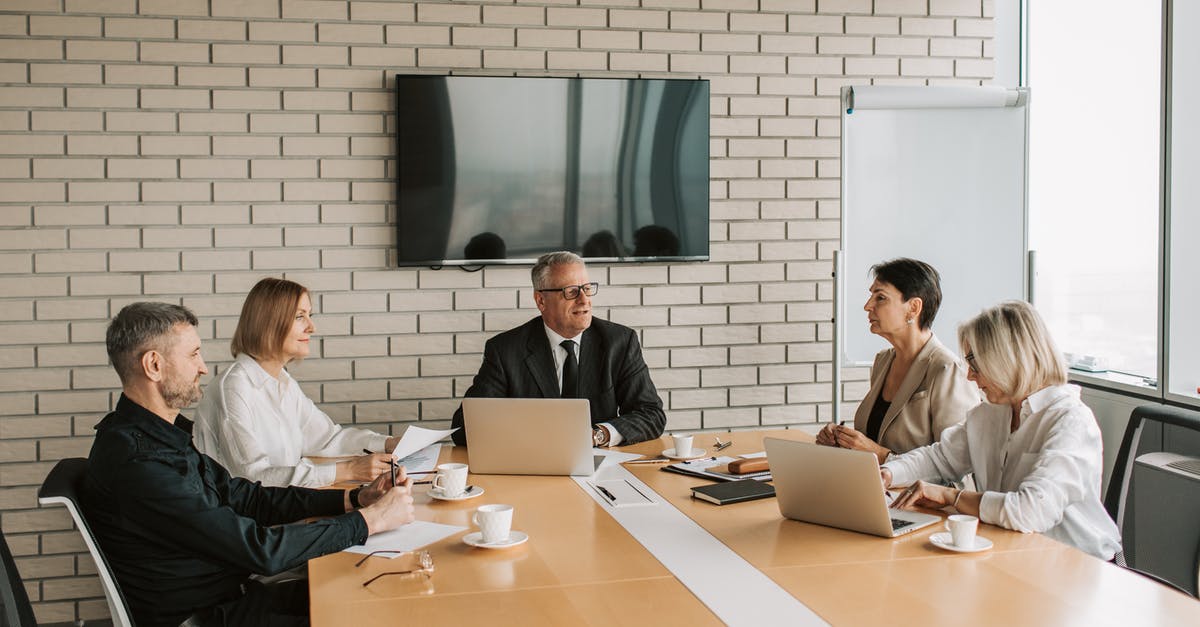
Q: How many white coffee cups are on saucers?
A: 4